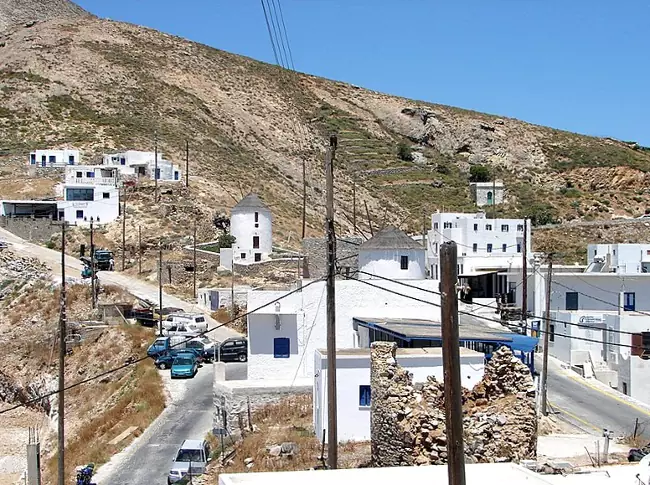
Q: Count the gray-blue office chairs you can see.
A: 0